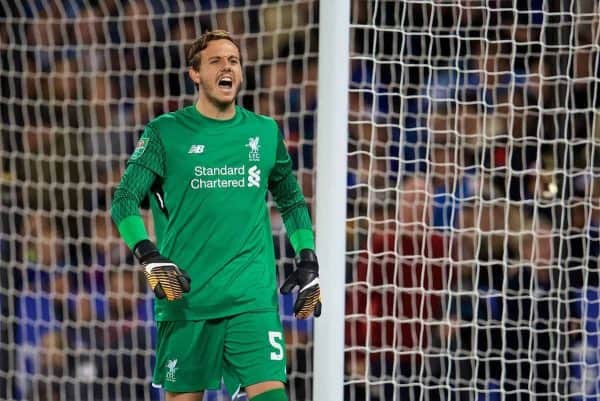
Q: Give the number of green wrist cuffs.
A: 2